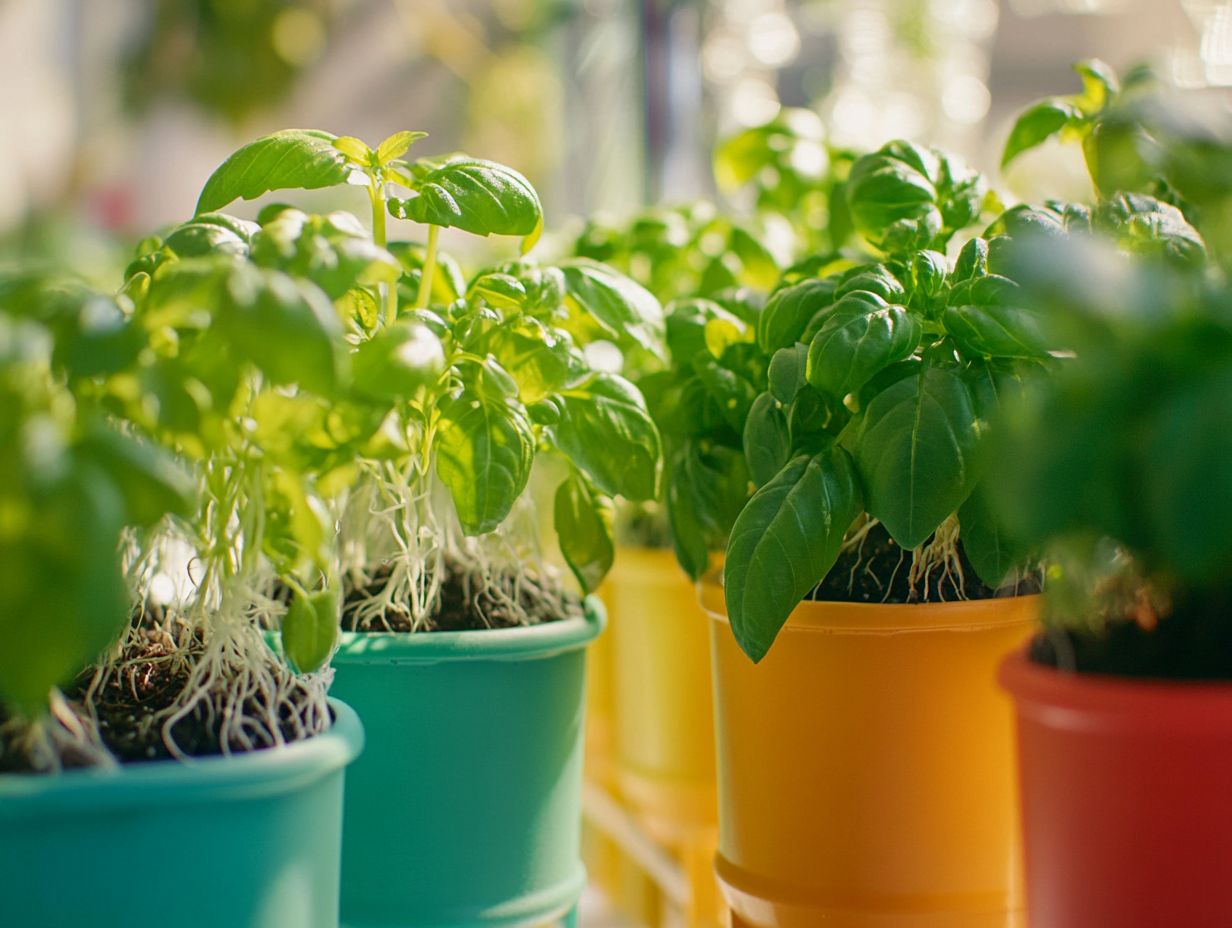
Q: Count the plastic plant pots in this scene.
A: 5